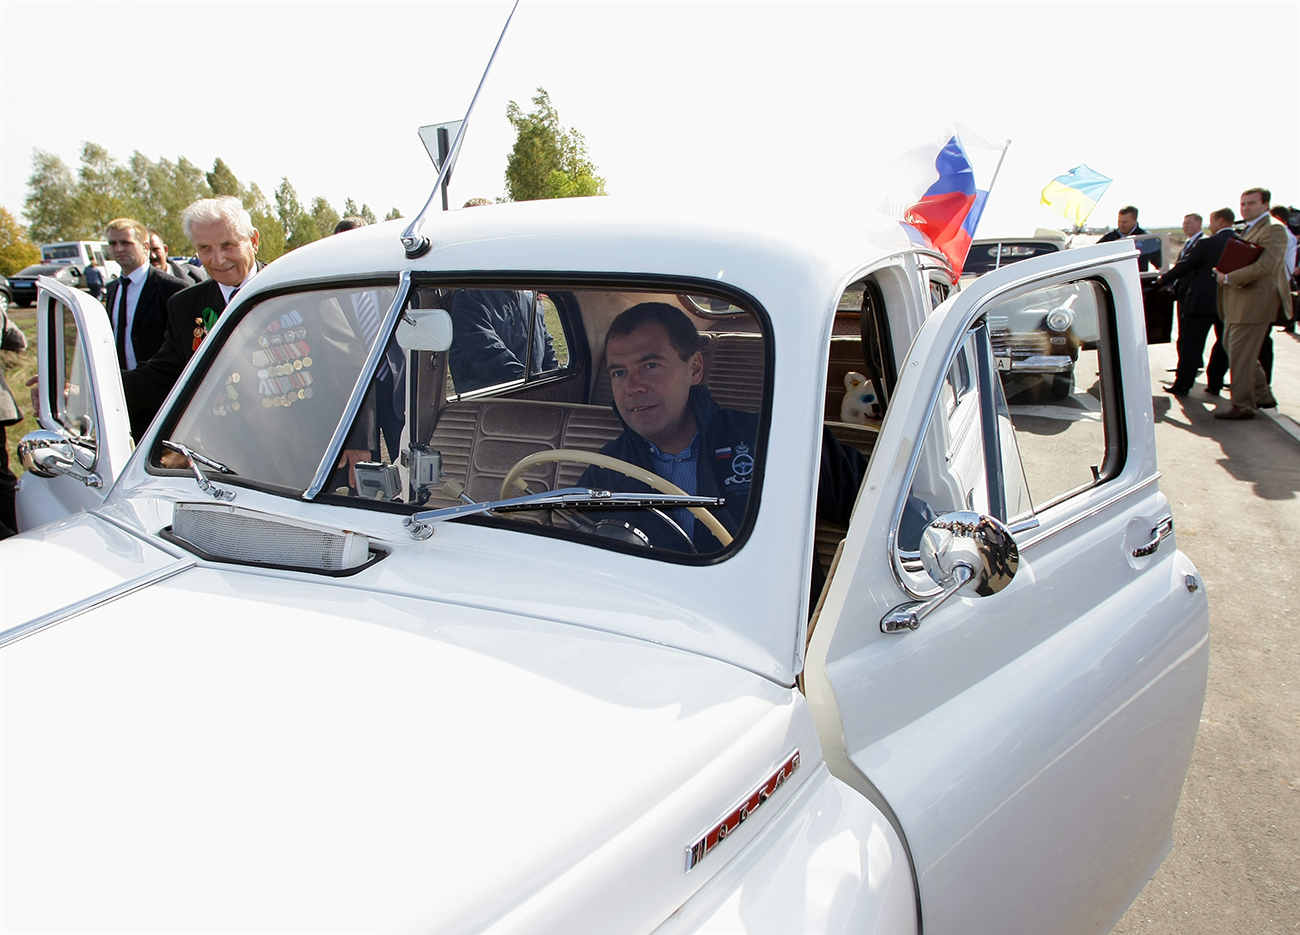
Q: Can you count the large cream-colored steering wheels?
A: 1